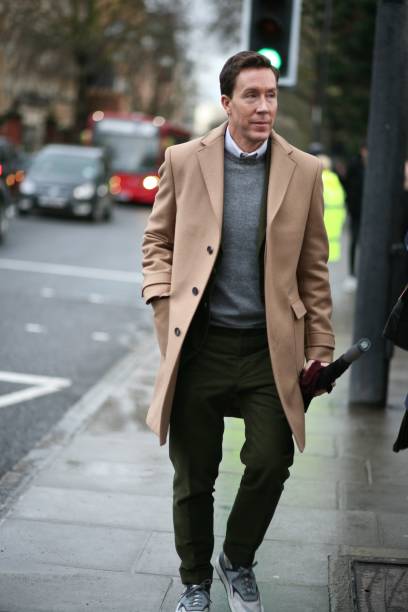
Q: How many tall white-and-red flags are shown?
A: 0